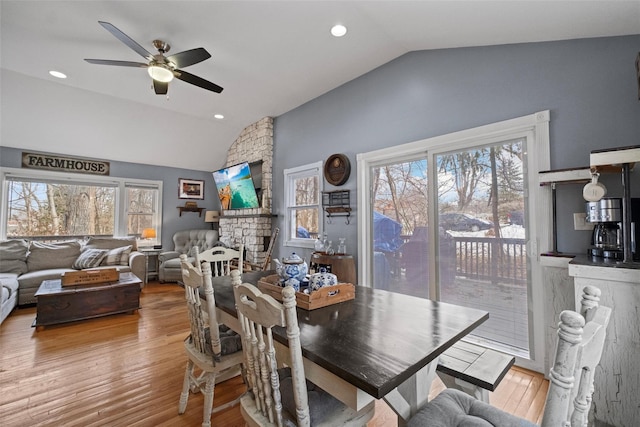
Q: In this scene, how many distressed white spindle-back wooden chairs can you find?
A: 4